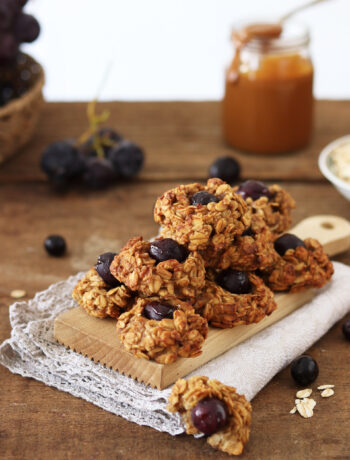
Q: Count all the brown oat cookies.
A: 9